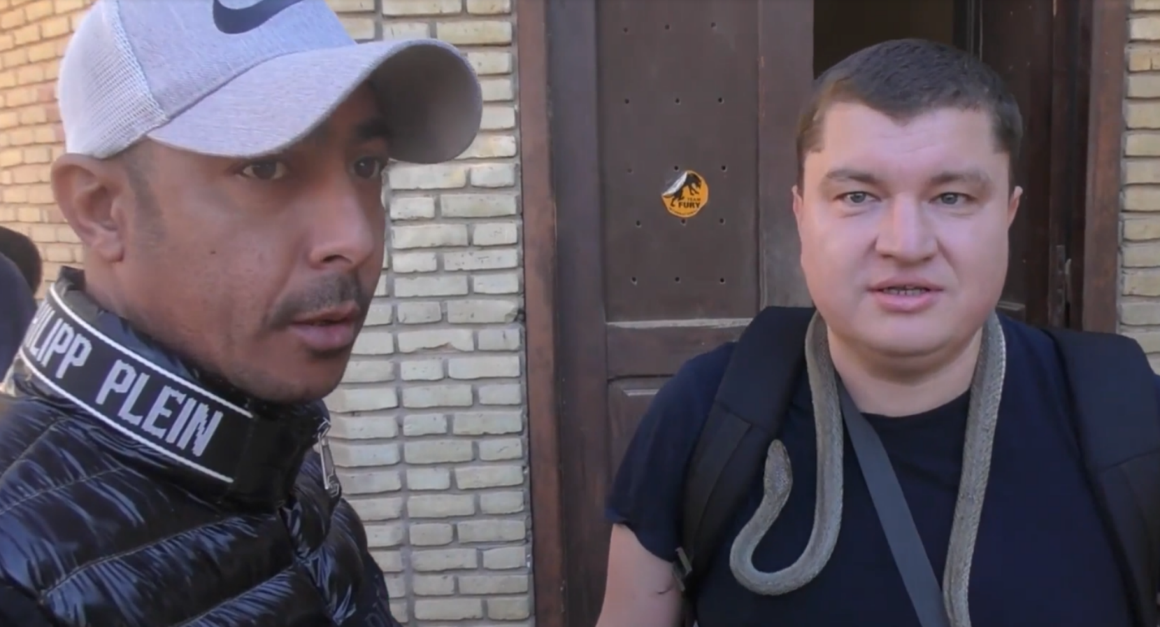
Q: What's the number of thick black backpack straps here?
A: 2